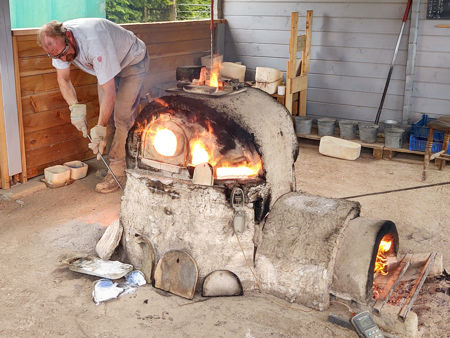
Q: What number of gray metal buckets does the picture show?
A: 5